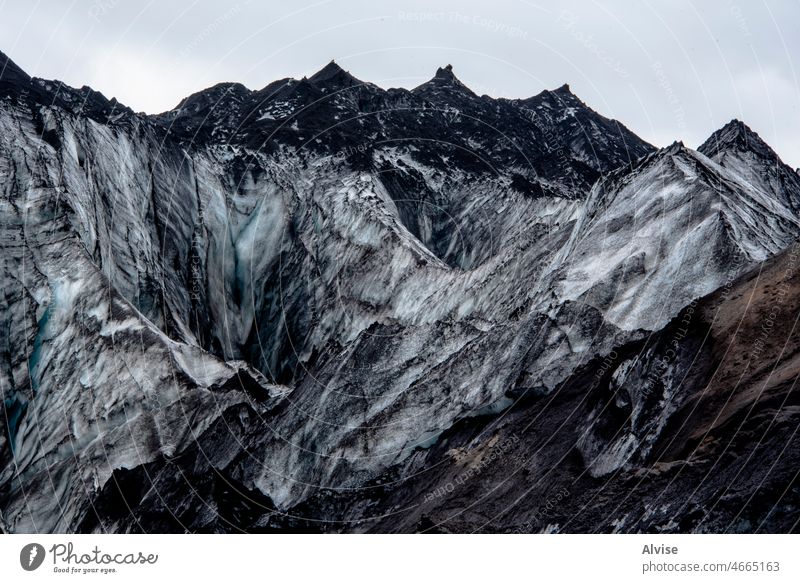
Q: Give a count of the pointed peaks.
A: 5